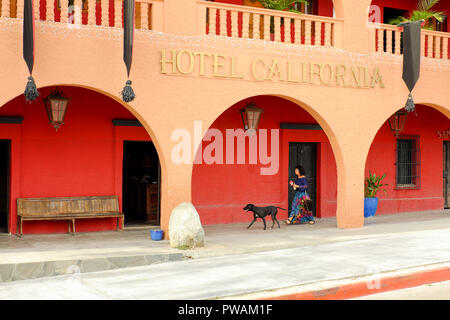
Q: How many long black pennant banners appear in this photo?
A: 3